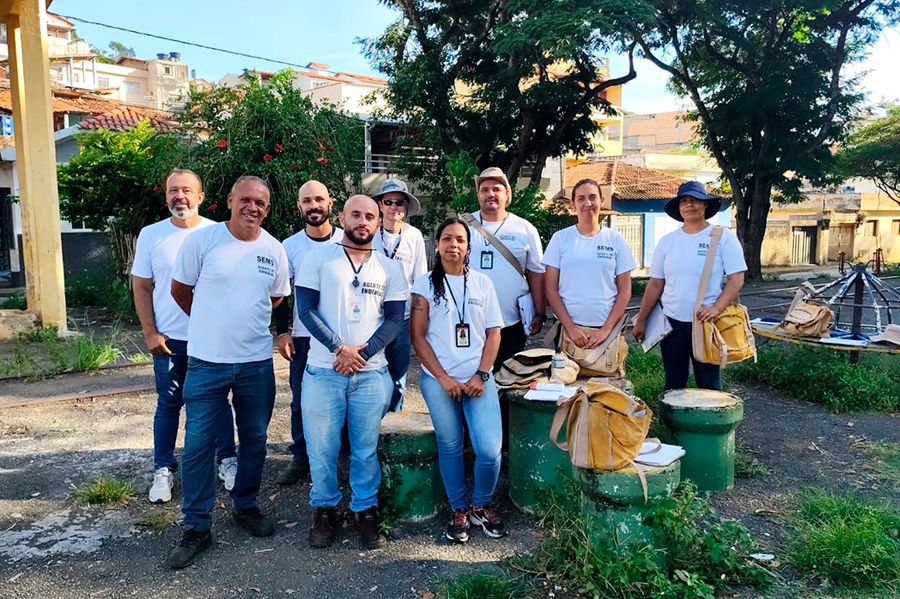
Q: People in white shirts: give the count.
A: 9